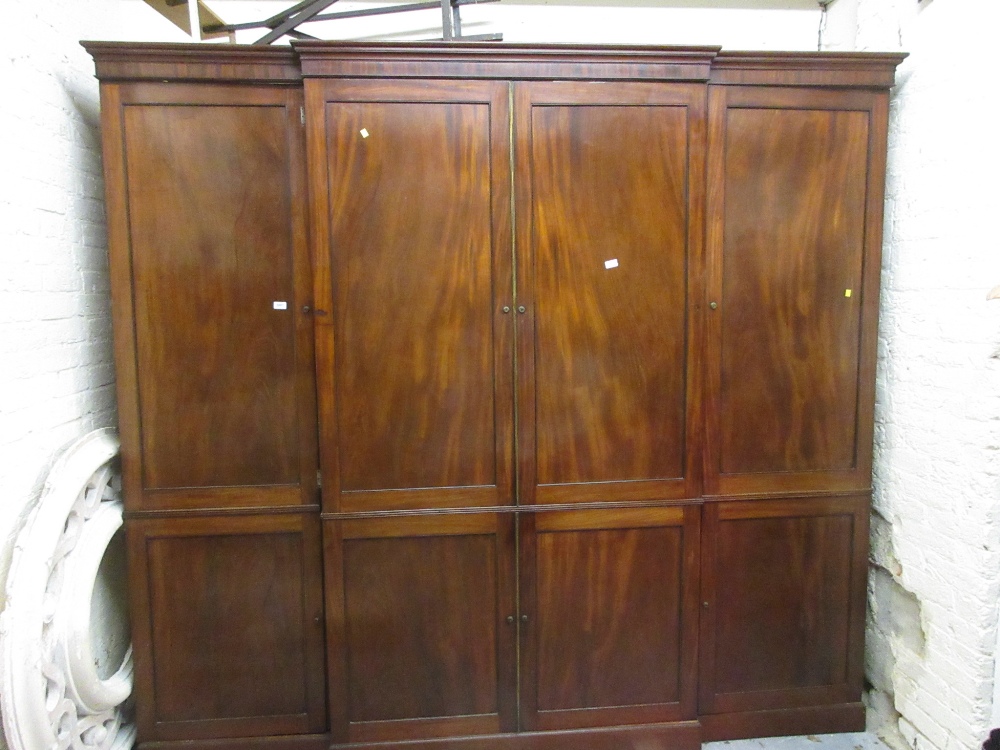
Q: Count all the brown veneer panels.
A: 8